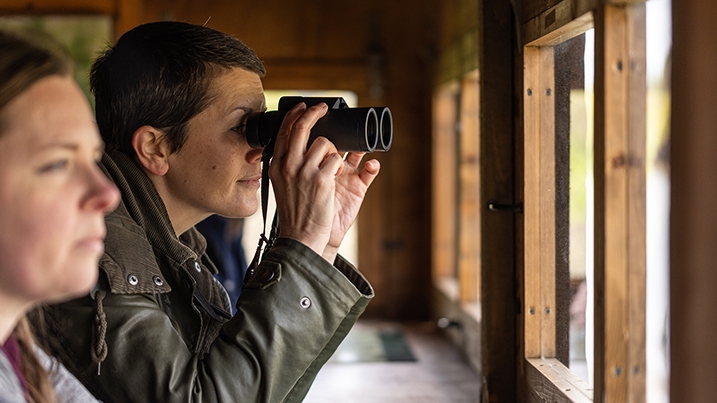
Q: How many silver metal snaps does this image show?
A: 4